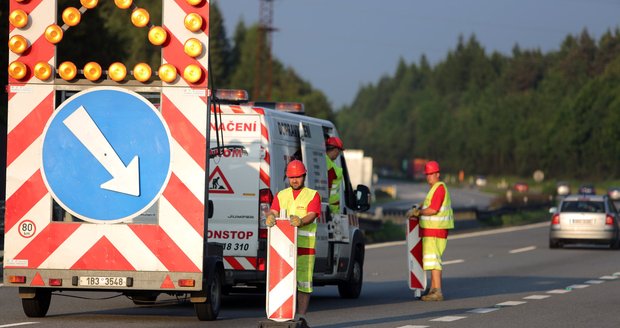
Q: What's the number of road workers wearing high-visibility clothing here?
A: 3